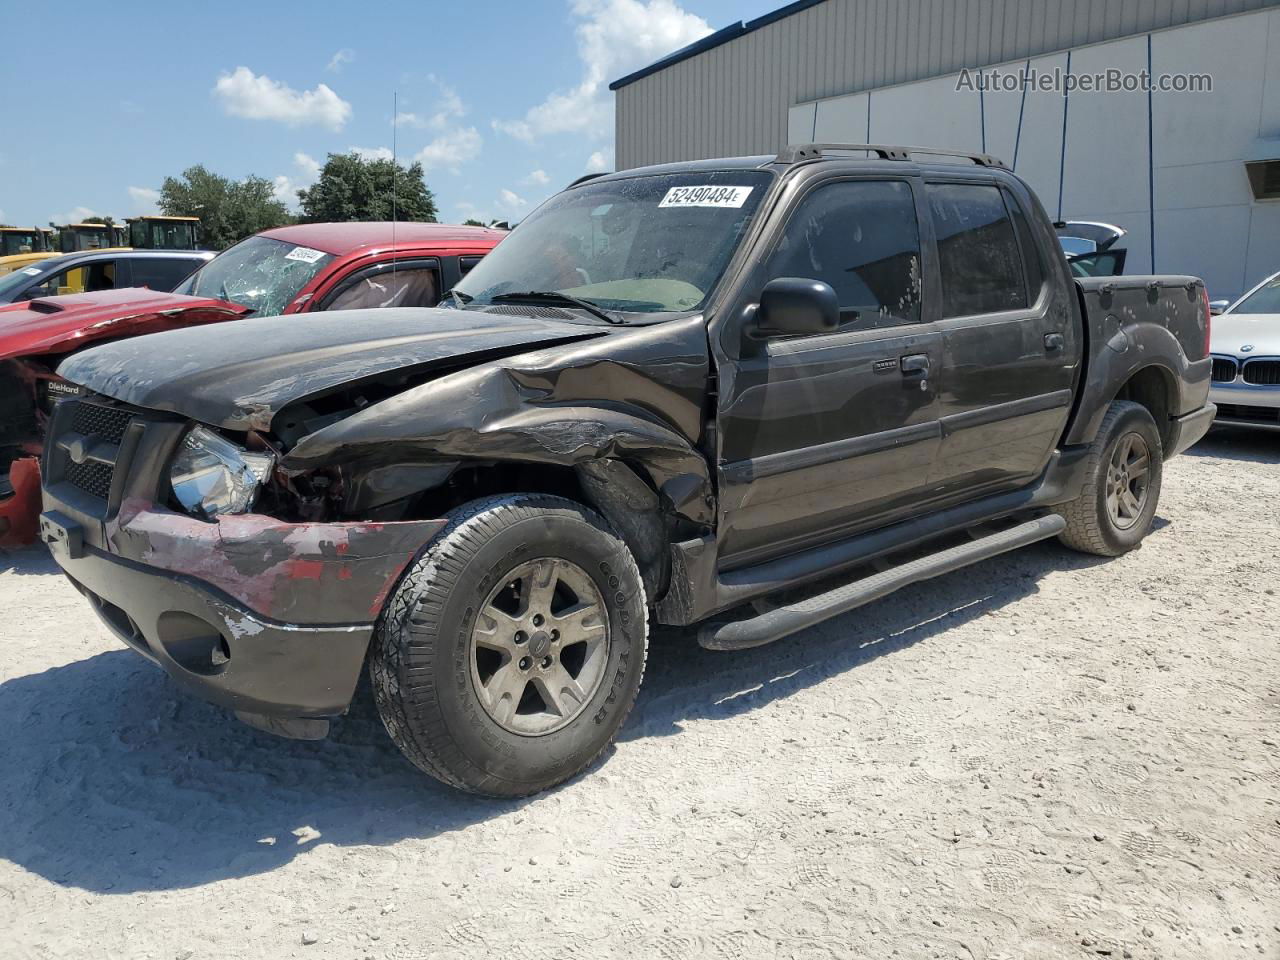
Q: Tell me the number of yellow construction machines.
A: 3